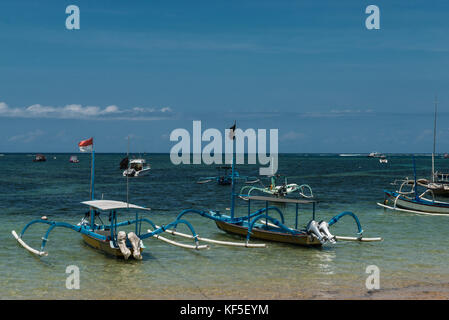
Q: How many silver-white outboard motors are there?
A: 4